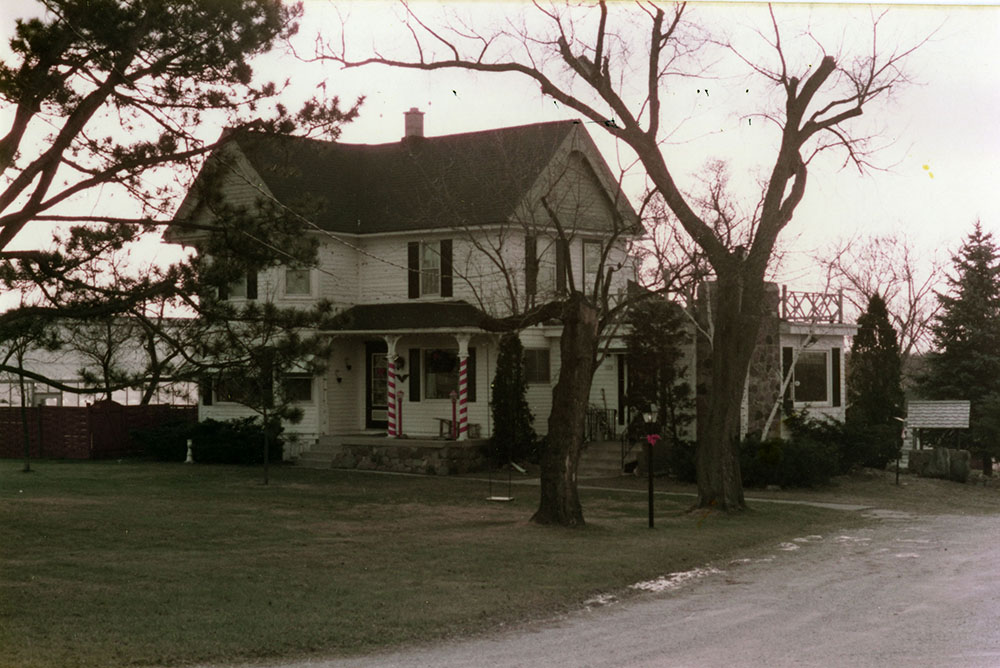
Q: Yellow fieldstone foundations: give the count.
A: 0